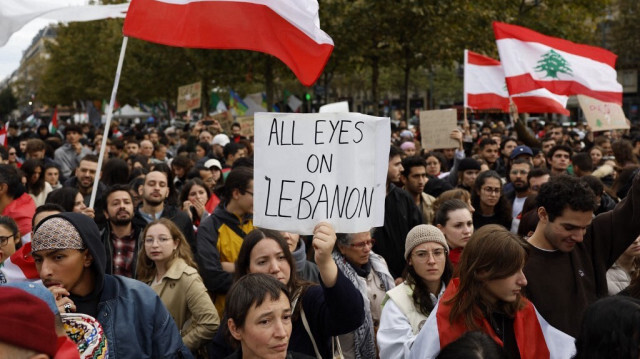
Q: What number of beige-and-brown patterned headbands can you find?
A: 1